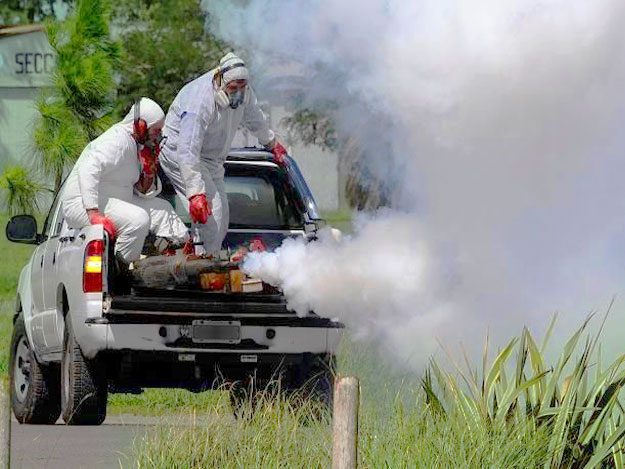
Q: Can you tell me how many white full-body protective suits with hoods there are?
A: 2